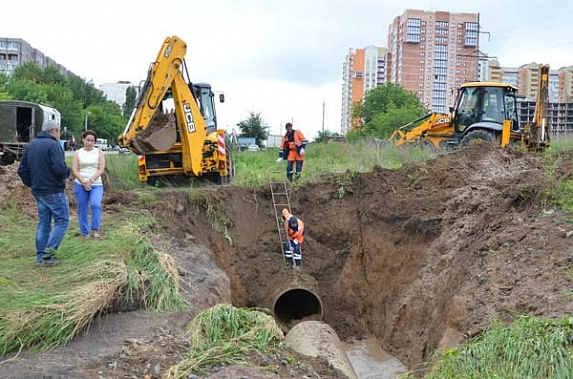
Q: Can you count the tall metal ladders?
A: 1